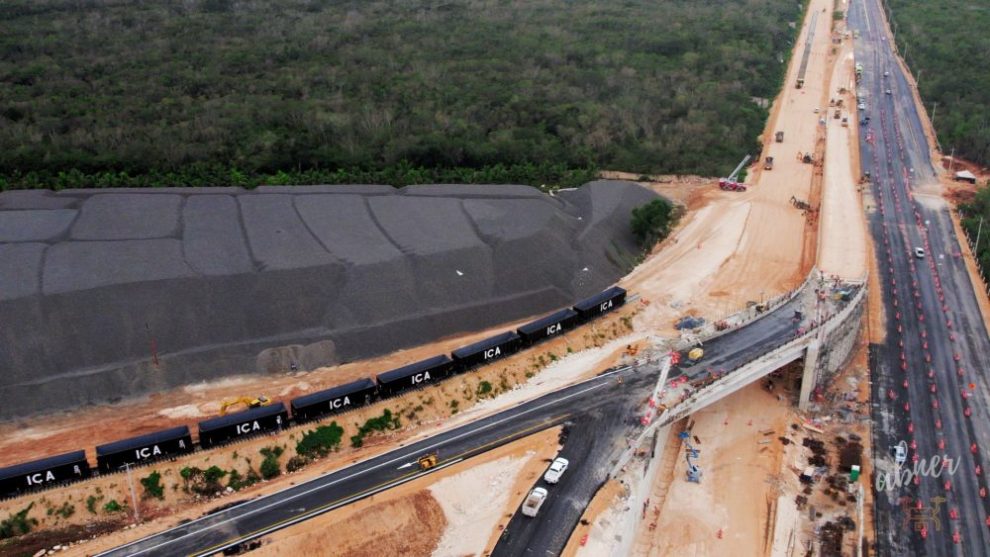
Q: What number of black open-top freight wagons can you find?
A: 8